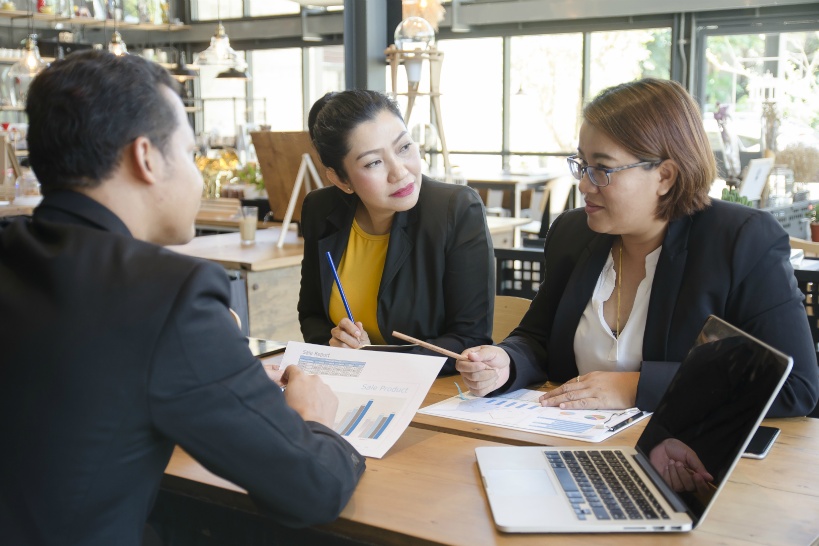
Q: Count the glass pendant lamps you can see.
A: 3